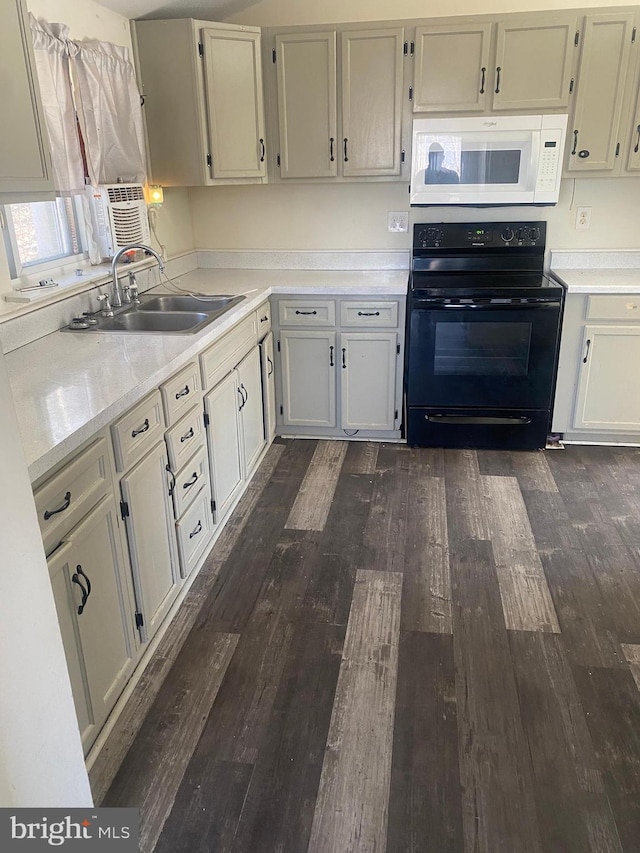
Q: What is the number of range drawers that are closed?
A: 1